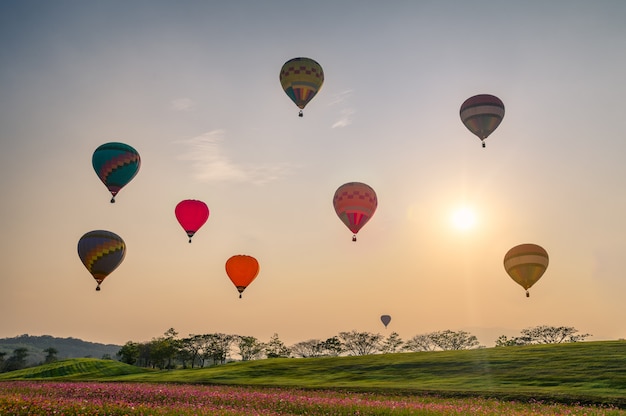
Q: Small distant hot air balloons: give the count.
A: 1